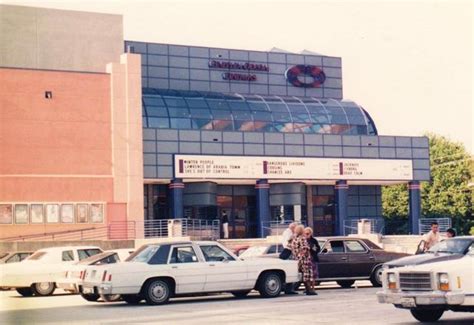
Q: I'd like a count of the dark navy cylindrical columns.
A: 4